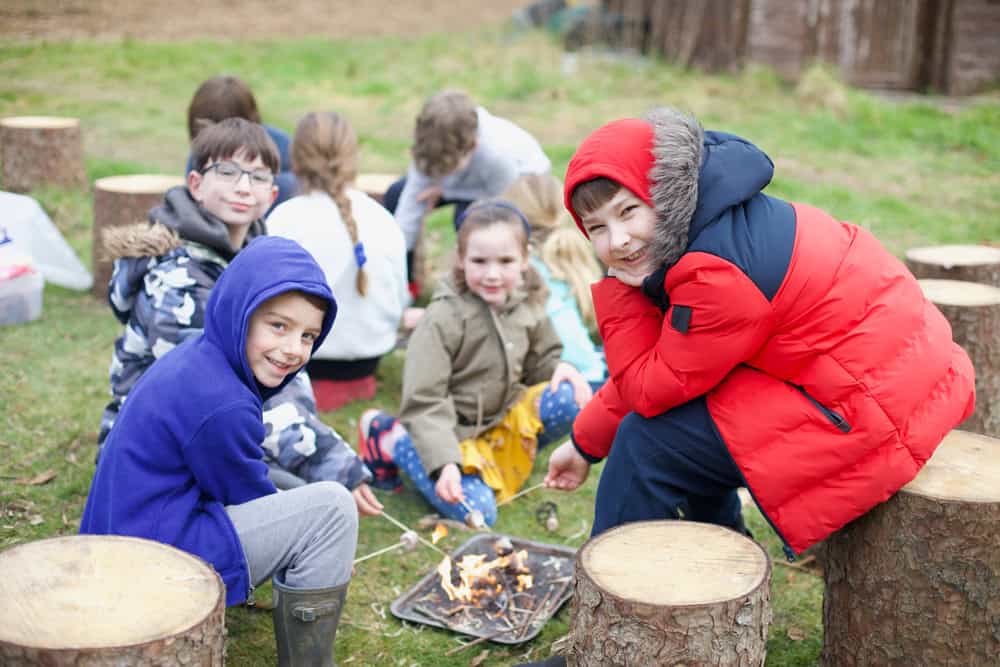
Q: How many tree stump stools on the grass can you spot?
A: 8